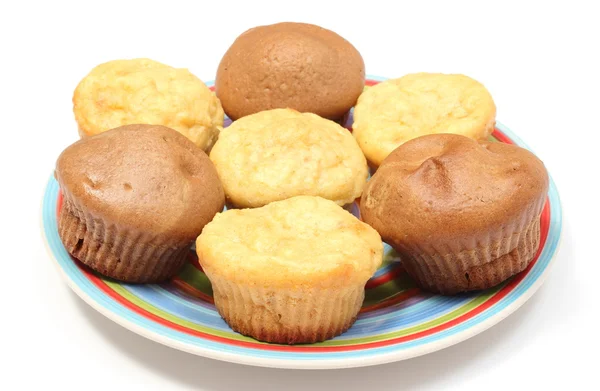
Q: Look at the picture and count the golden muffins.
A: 4